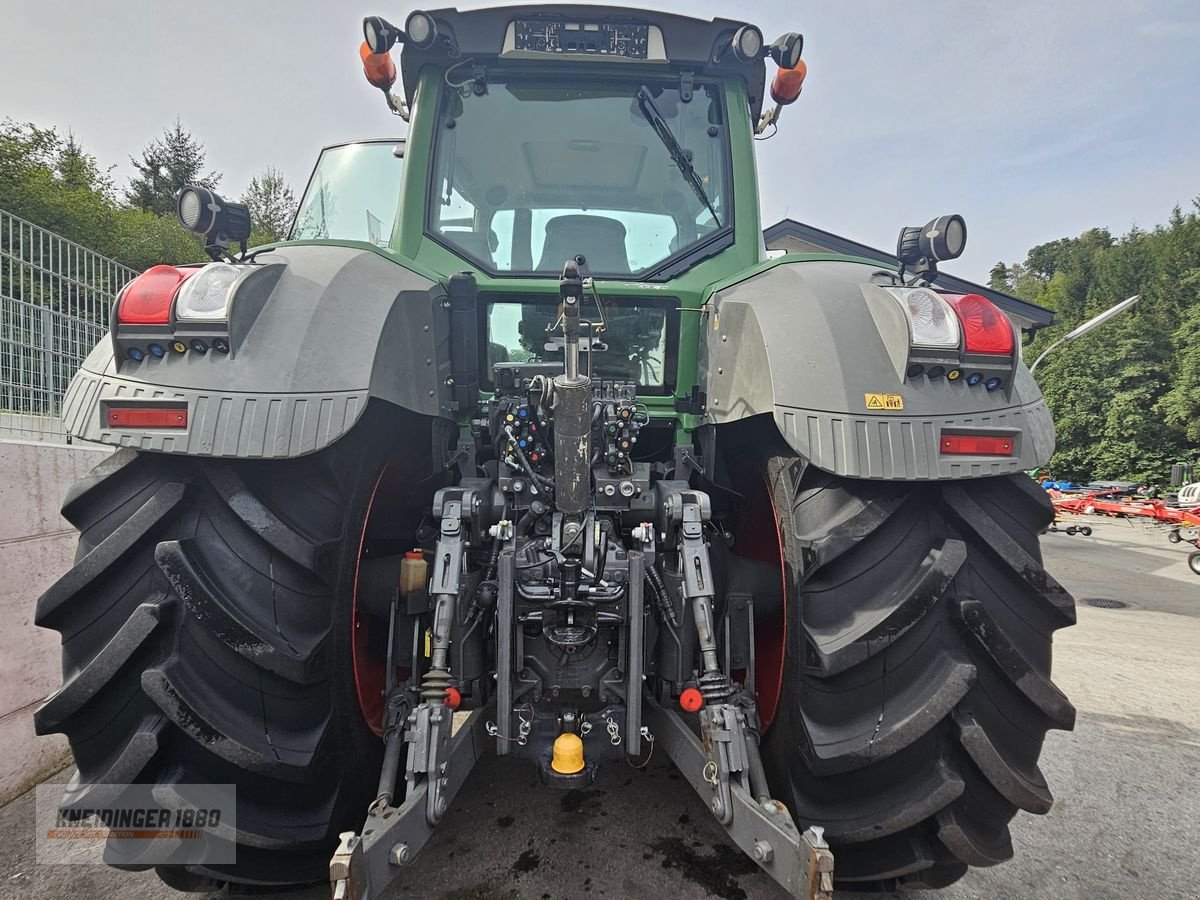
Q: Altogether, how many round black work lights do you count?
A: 6